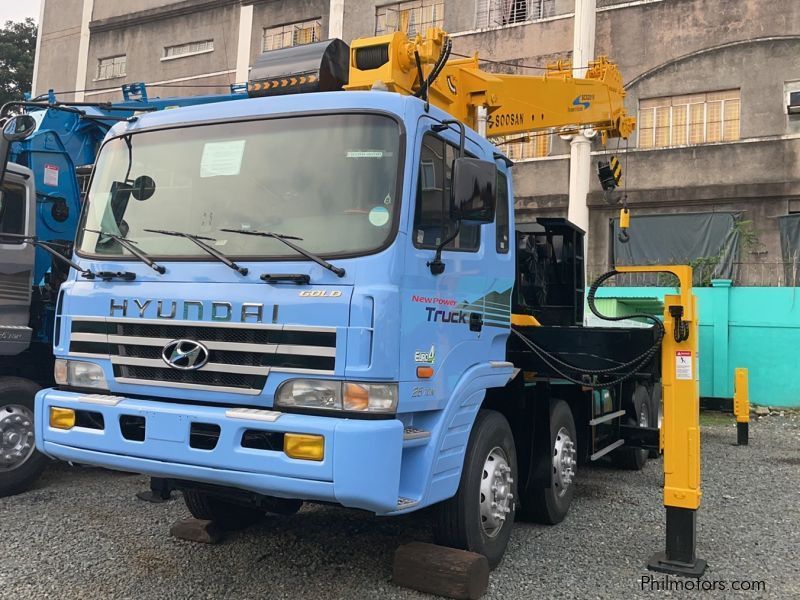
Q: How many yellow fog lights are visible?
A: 2